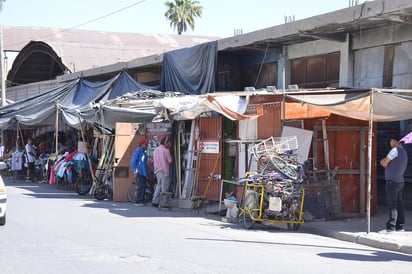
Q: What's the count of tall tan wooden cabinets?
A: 1